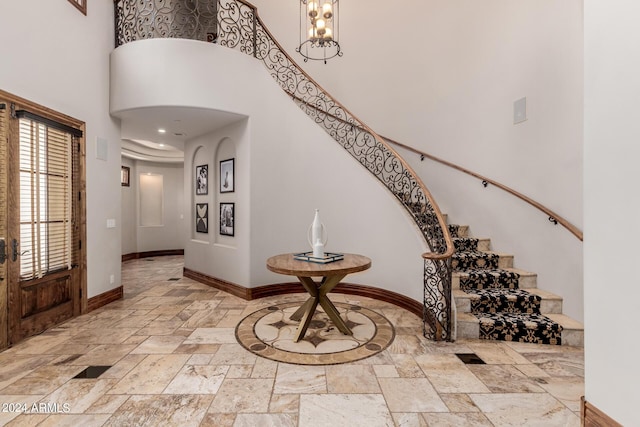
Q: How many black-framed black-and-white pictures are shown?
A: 4